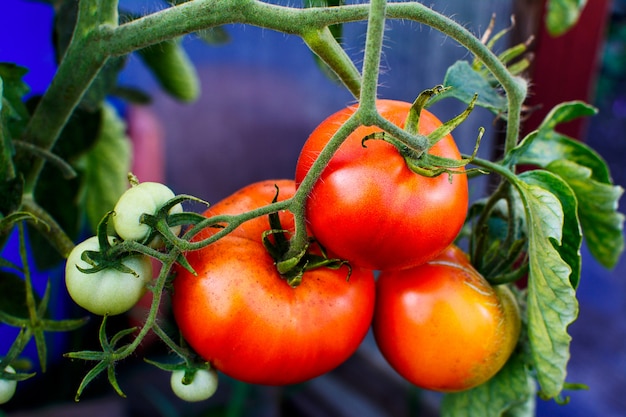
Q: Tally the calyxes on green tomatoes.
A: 4